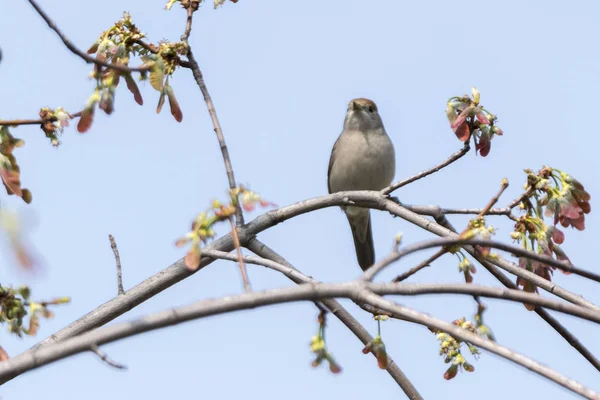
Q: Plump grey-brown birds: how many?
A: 1